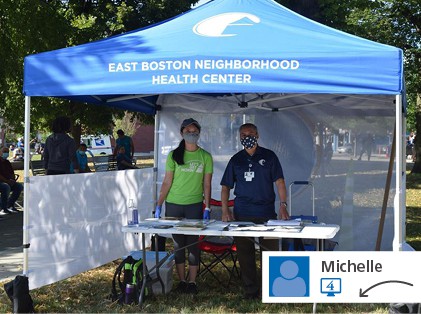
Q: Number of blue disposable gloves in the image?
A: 2